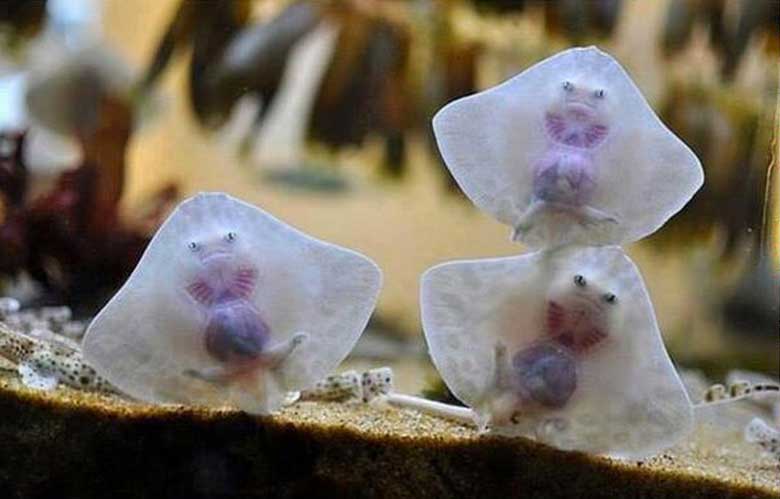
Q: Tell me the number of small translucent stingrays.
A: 3